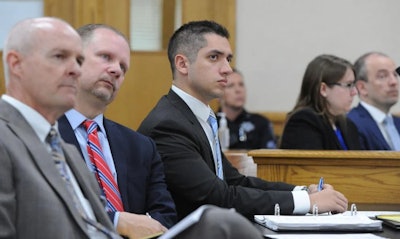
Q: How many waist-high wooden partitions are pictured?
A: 1